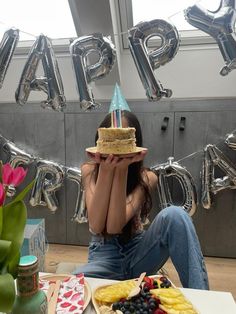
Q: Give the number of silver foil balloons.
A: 11